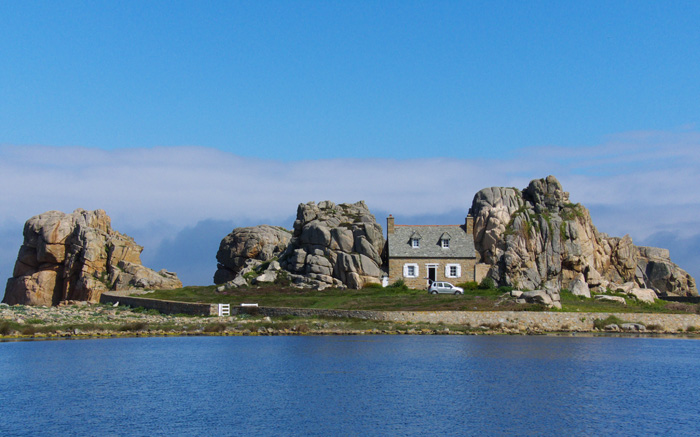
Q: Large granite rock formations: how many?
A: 3